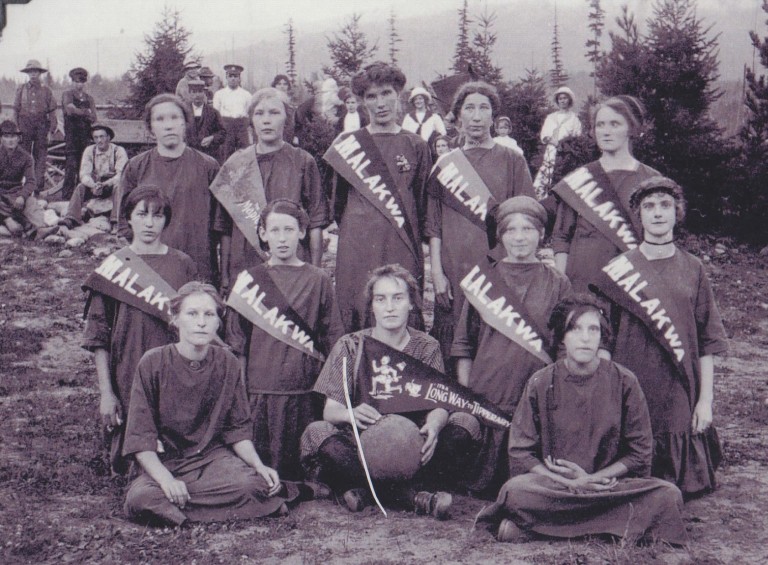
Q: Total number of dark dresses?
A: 11